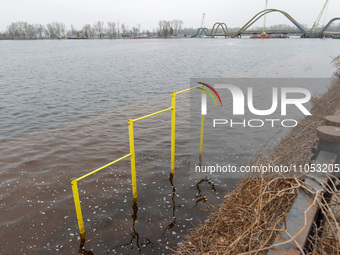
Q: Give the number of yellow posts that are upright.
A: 4